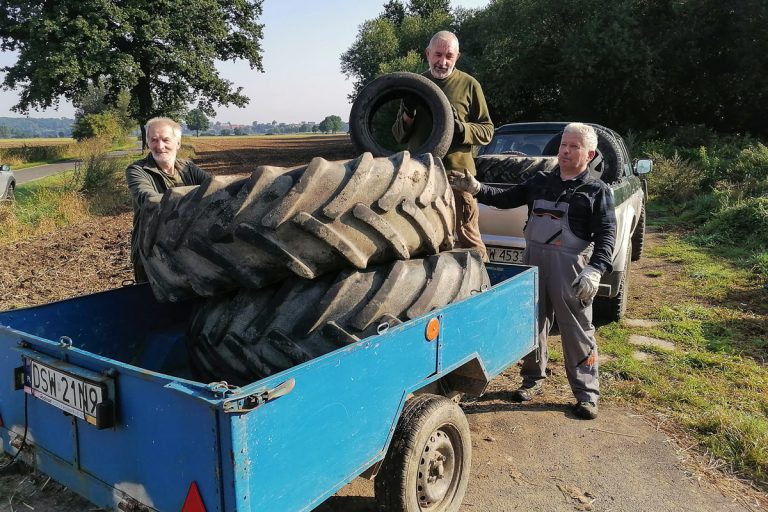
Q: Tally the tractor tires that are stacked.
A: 2